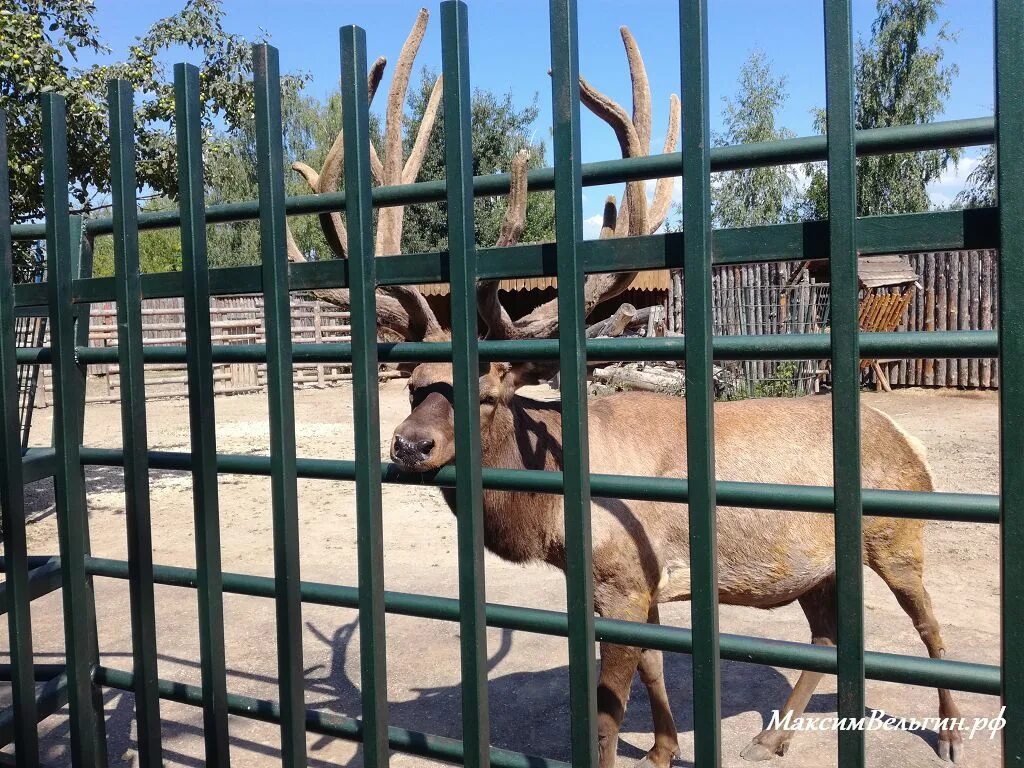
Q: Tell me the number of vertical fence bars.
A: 11